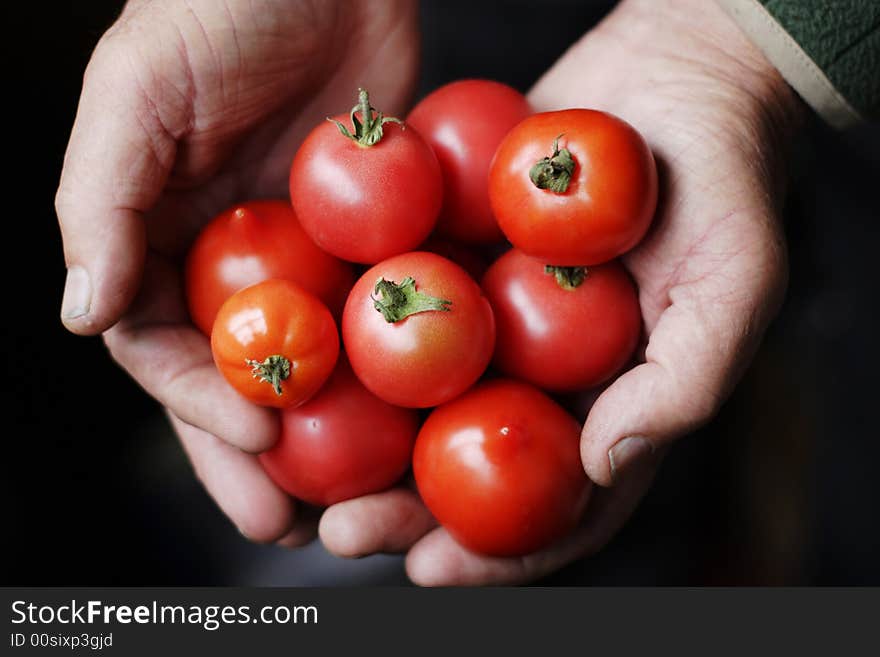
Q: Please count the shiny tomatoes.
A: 9